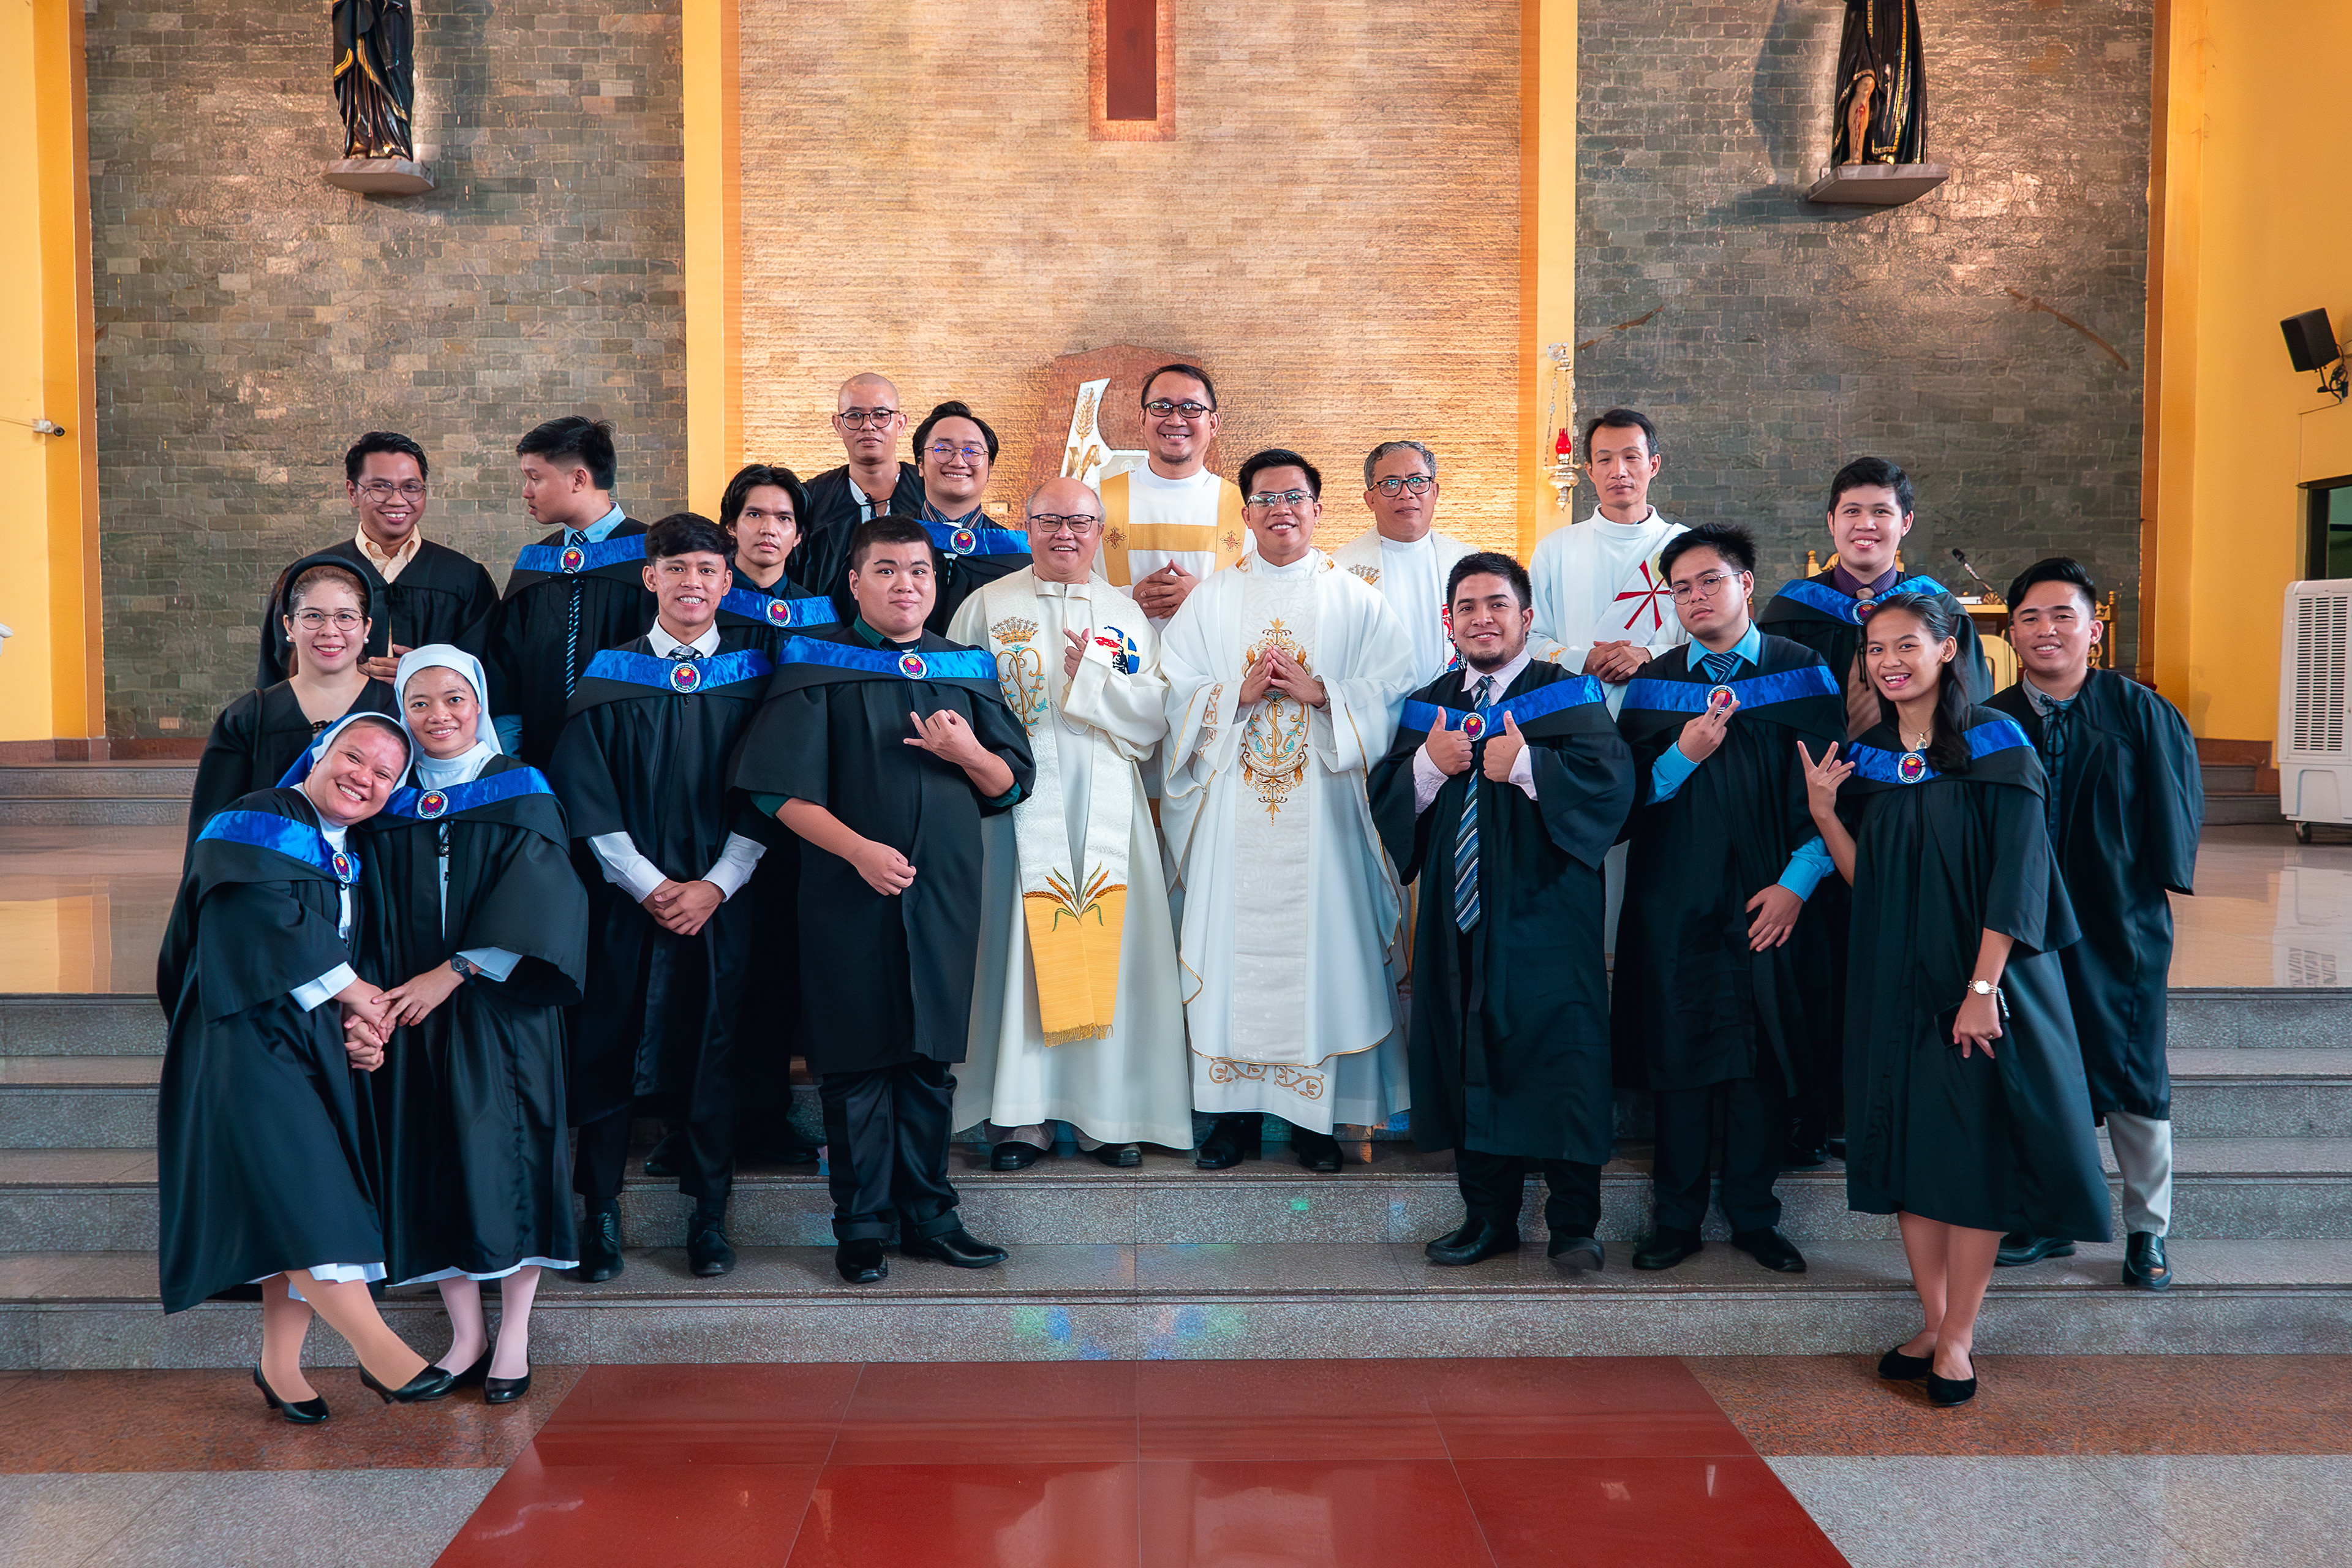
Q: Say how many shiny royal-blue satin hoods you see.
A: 11